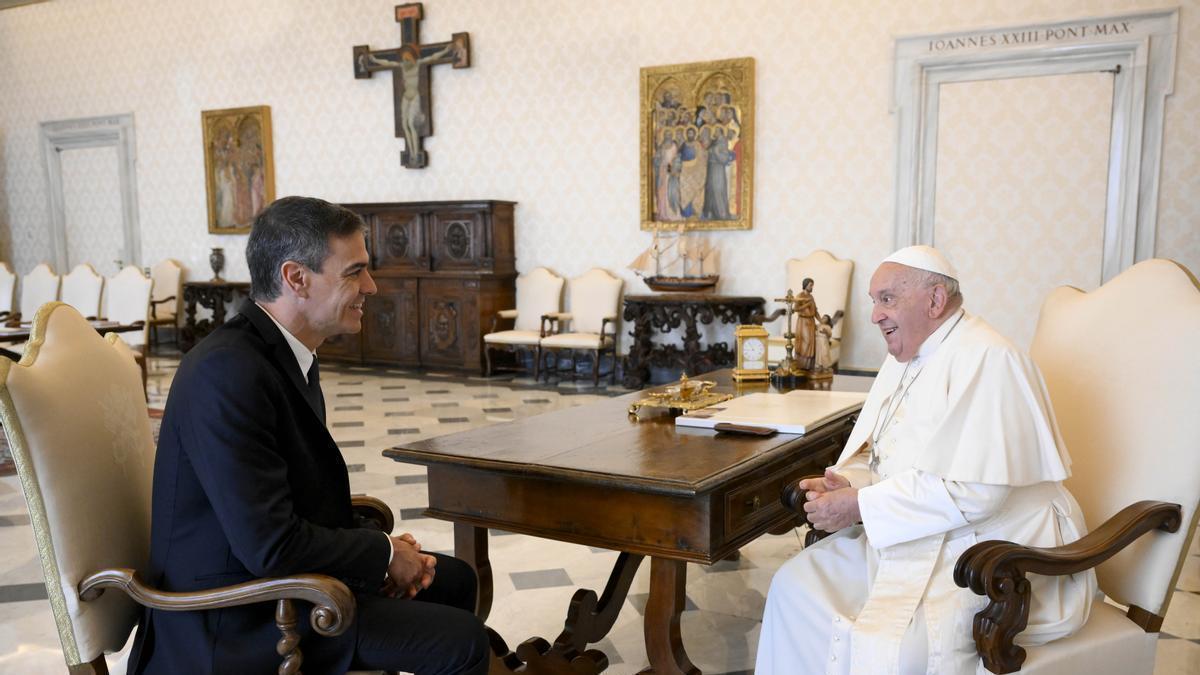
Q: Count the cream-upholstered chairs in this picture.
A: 10